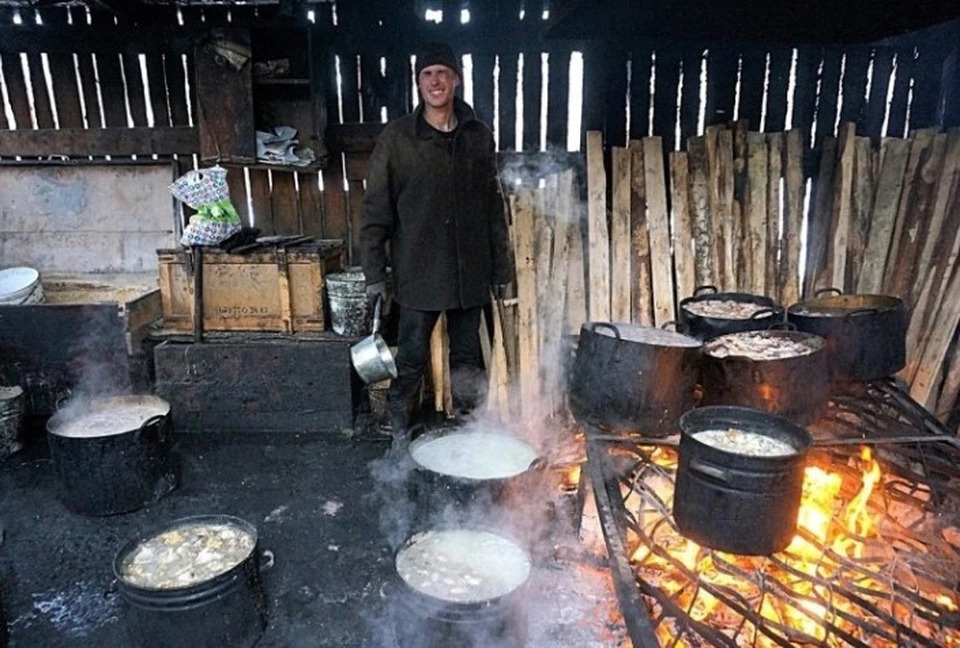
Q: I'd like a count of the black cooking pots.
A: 9